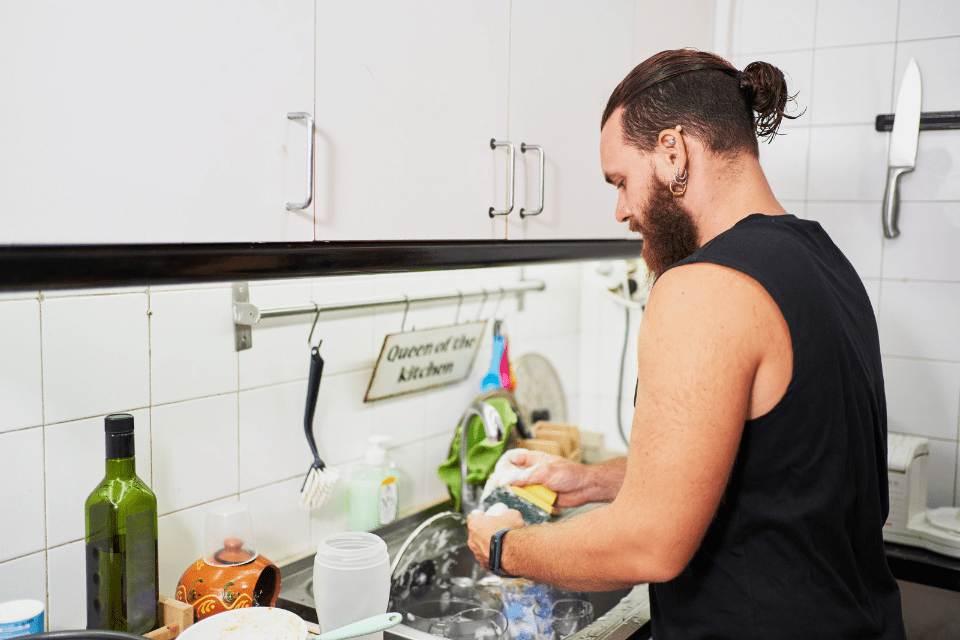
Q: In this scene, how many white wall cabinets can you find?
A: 3